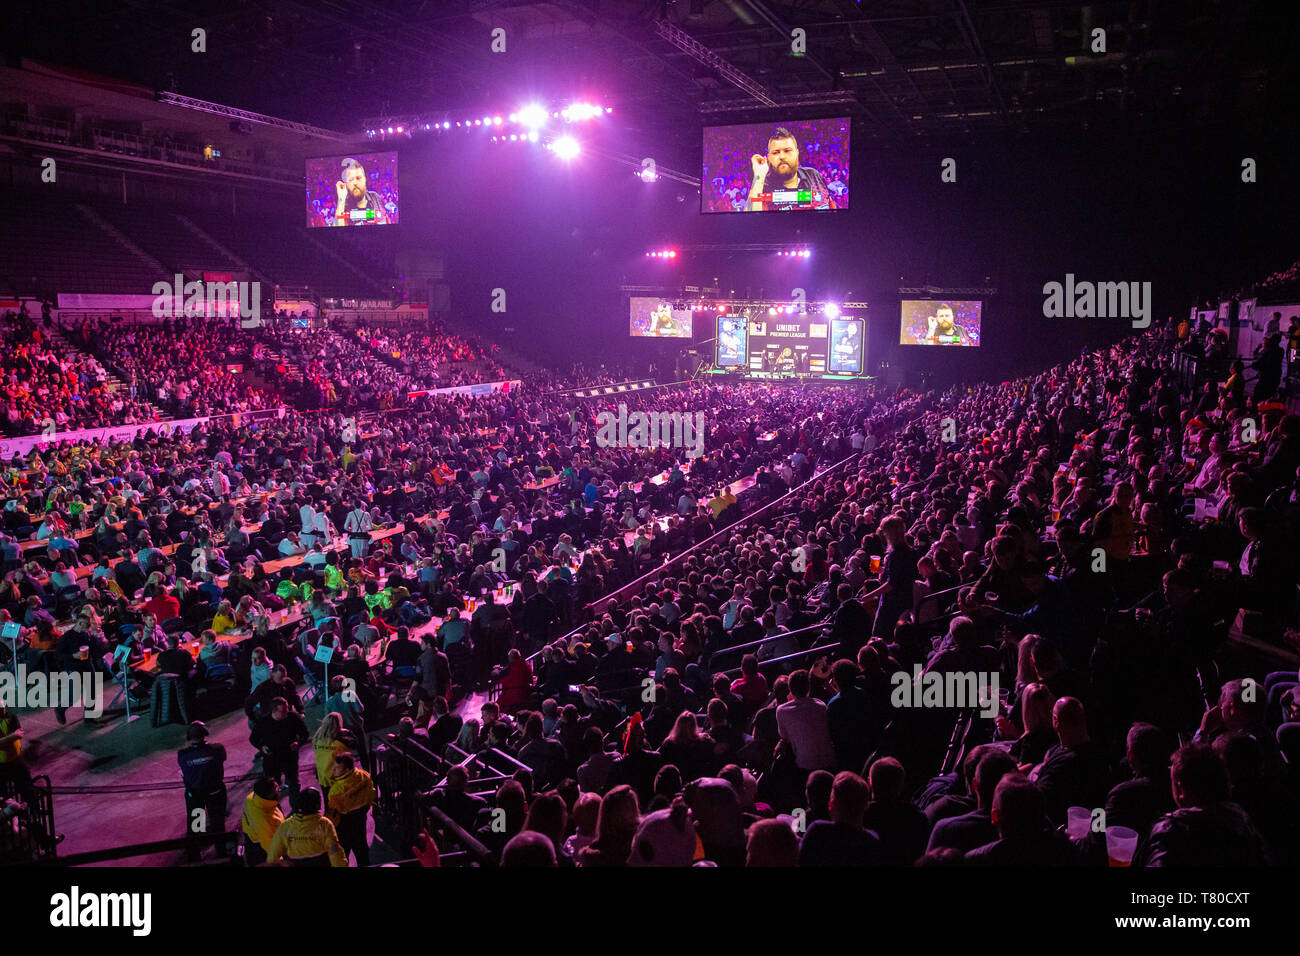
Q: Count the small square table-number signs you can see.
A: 3